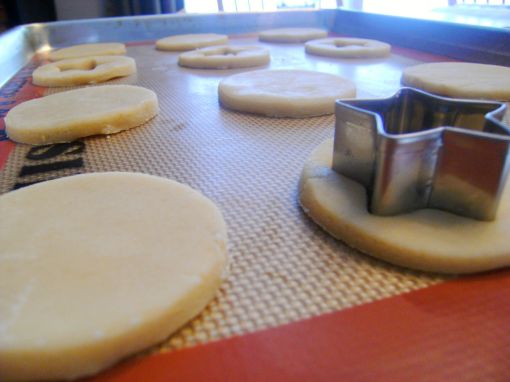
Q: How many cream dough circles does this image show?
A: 11